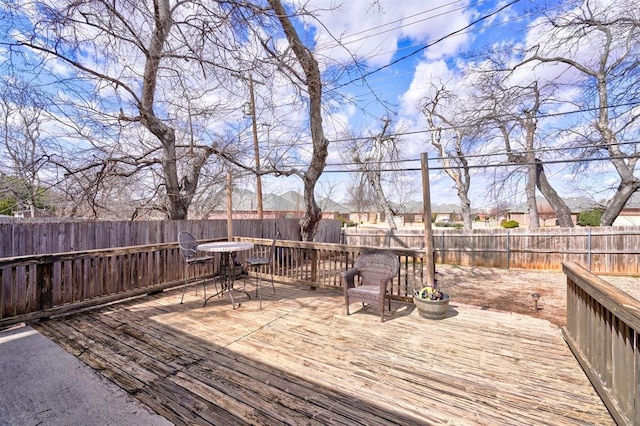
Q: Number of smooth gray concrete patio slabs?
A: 1